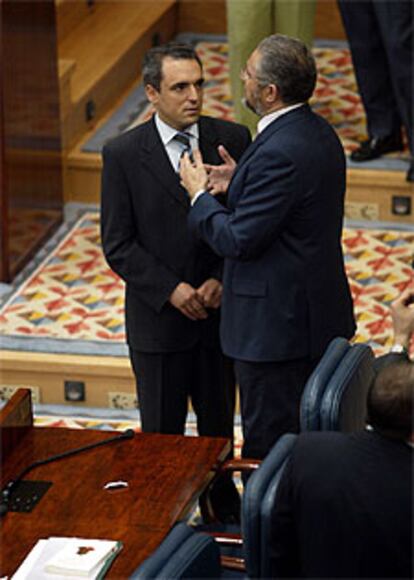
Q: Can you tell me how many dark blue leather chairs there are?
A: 3